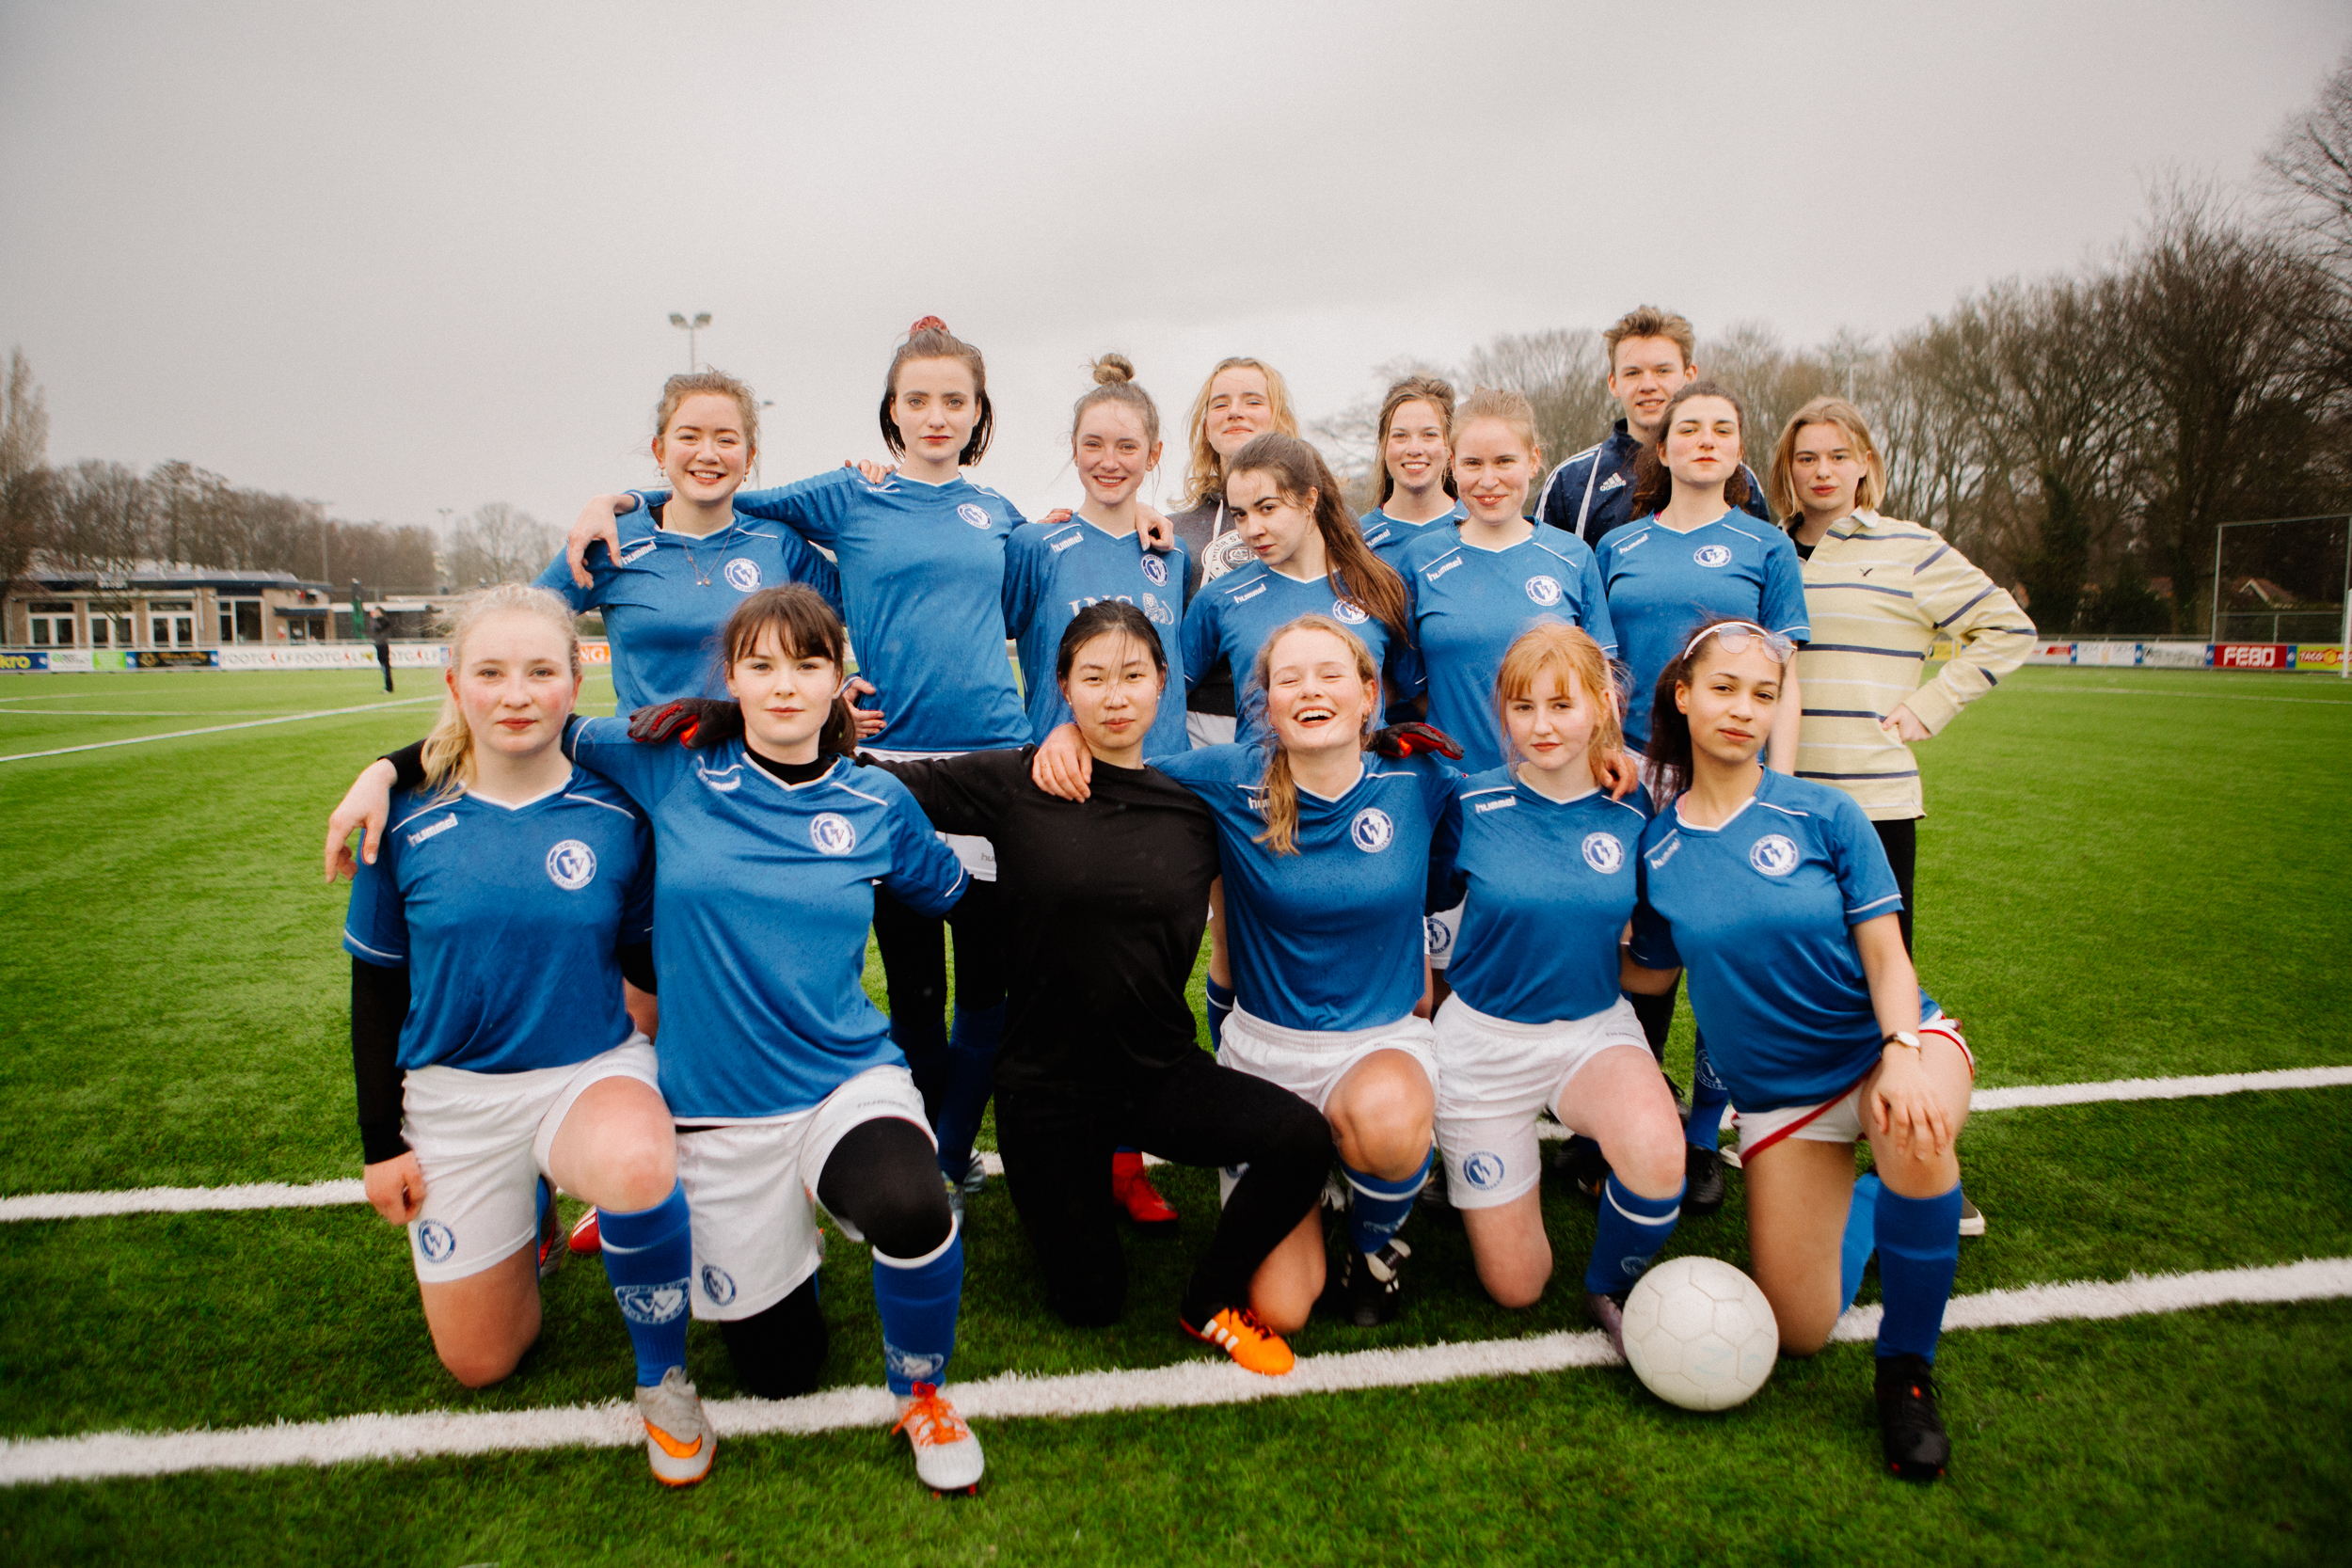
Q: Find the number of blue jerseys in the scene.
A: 12